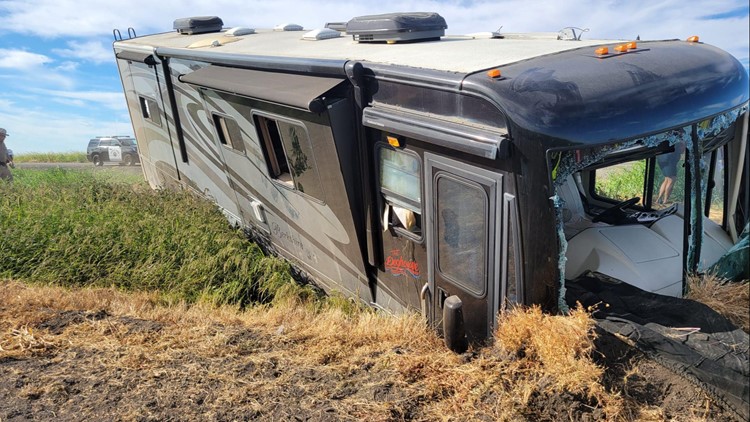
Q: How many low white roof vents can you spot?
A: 3